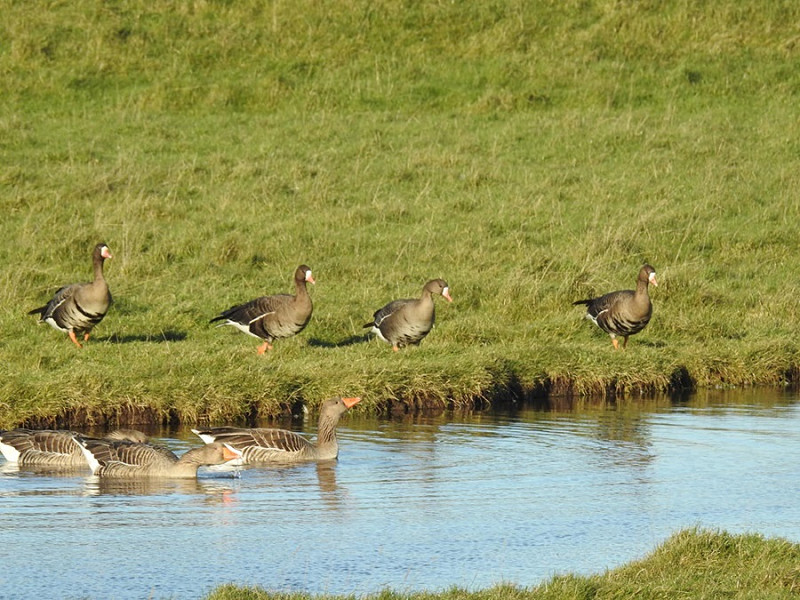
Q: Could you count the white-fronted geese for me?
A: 4